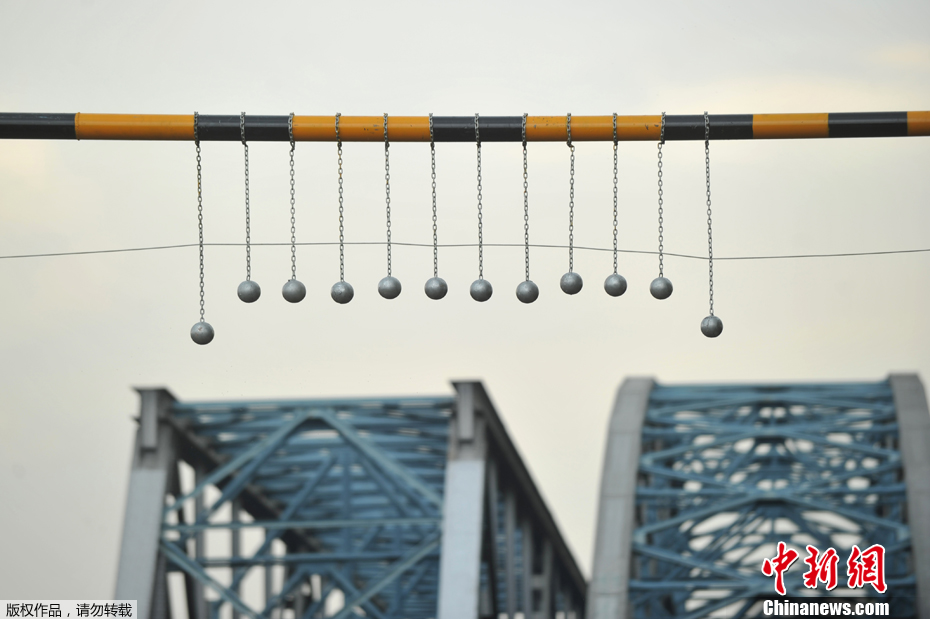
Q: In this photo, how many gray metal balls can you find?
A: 12